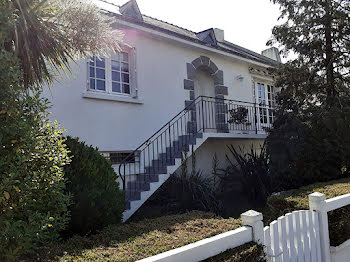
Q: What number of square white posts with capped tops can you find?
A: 2